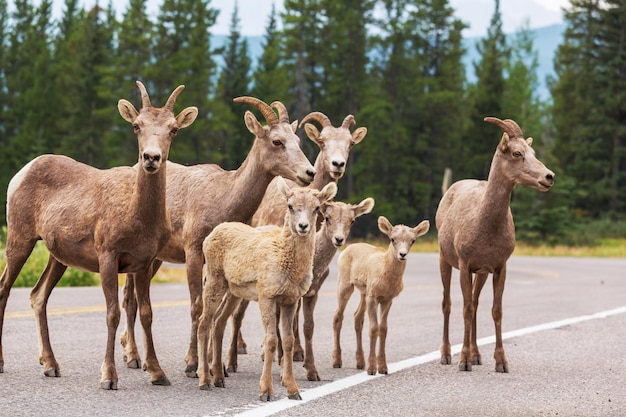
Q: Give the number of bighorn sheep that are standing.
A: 7